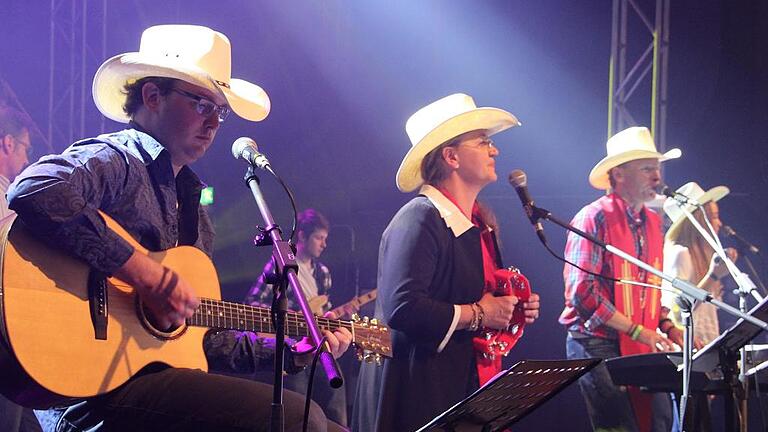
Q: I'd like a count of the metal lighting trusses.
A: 2